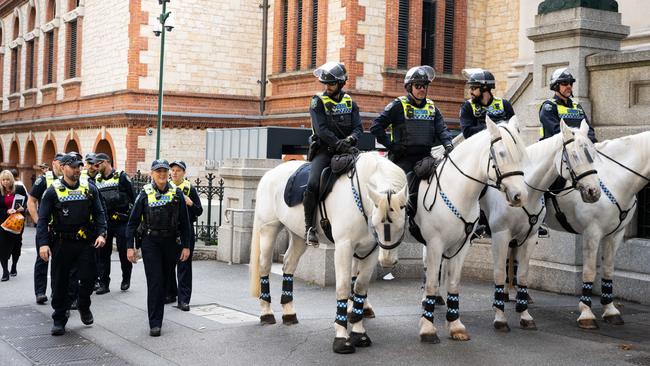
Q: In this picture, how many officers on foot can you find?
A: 6